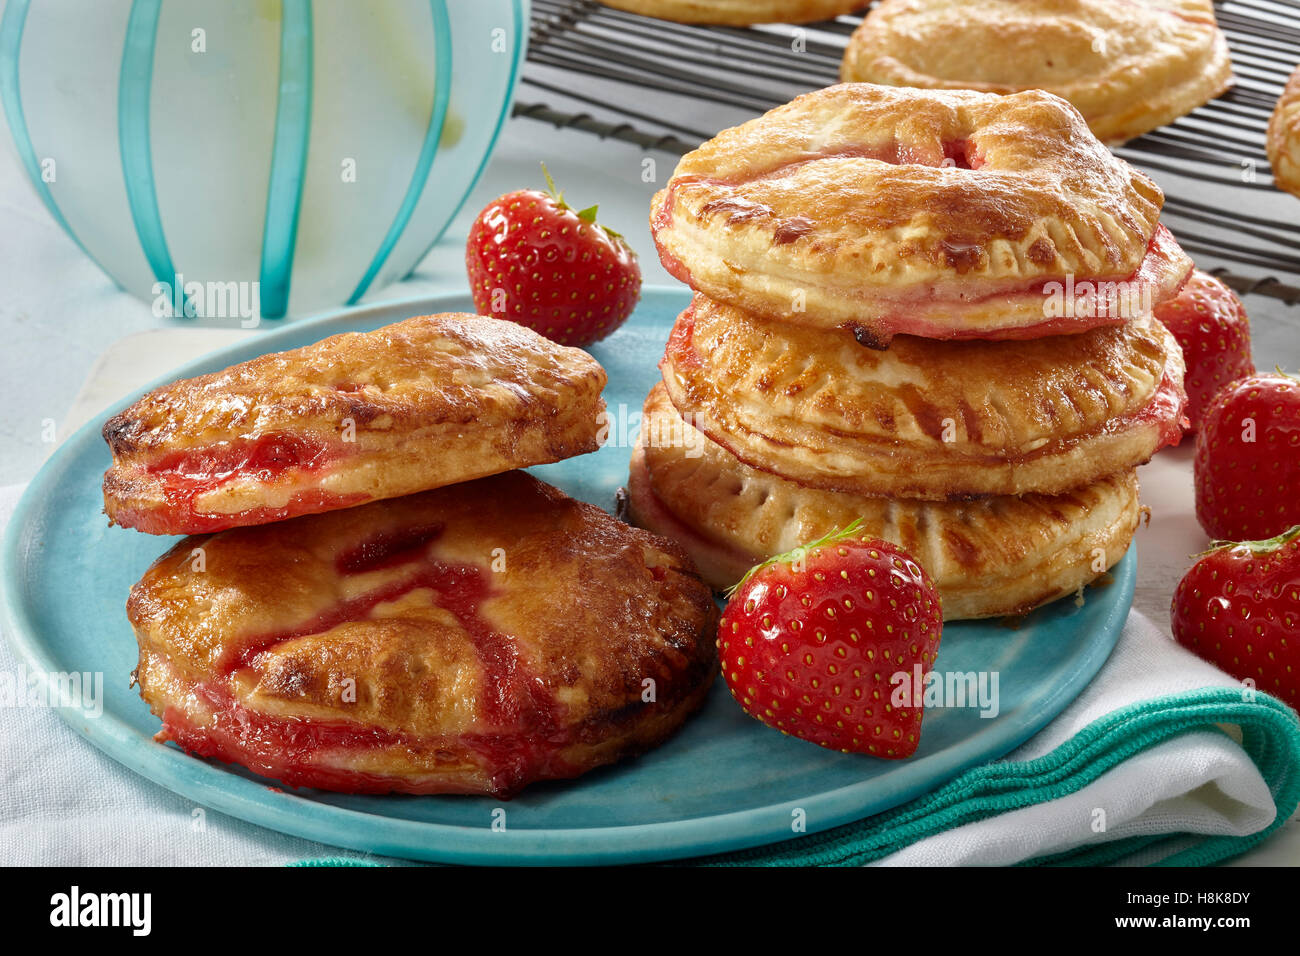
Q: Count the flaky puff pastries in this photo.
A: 8